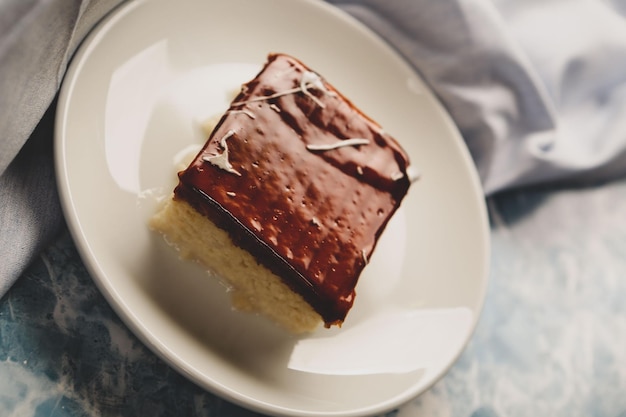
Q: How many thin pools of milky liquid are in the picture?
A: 1